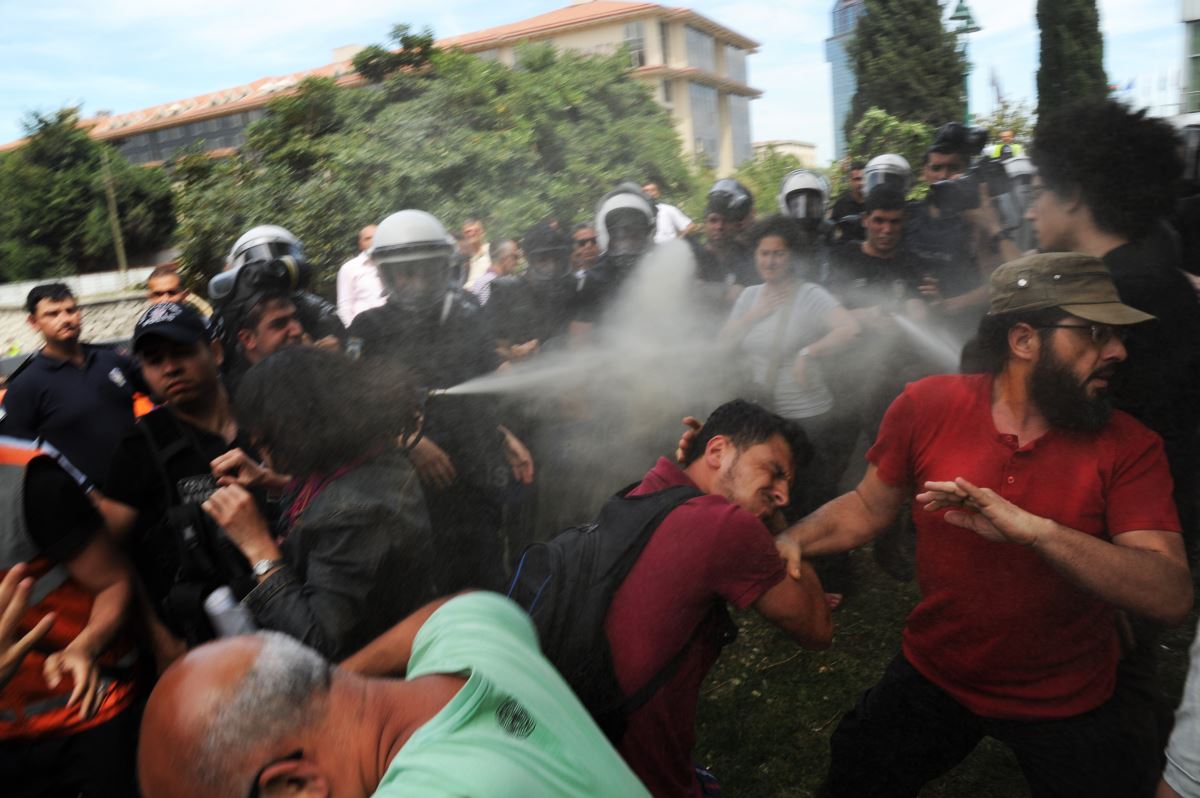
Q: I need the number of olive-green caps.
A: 1